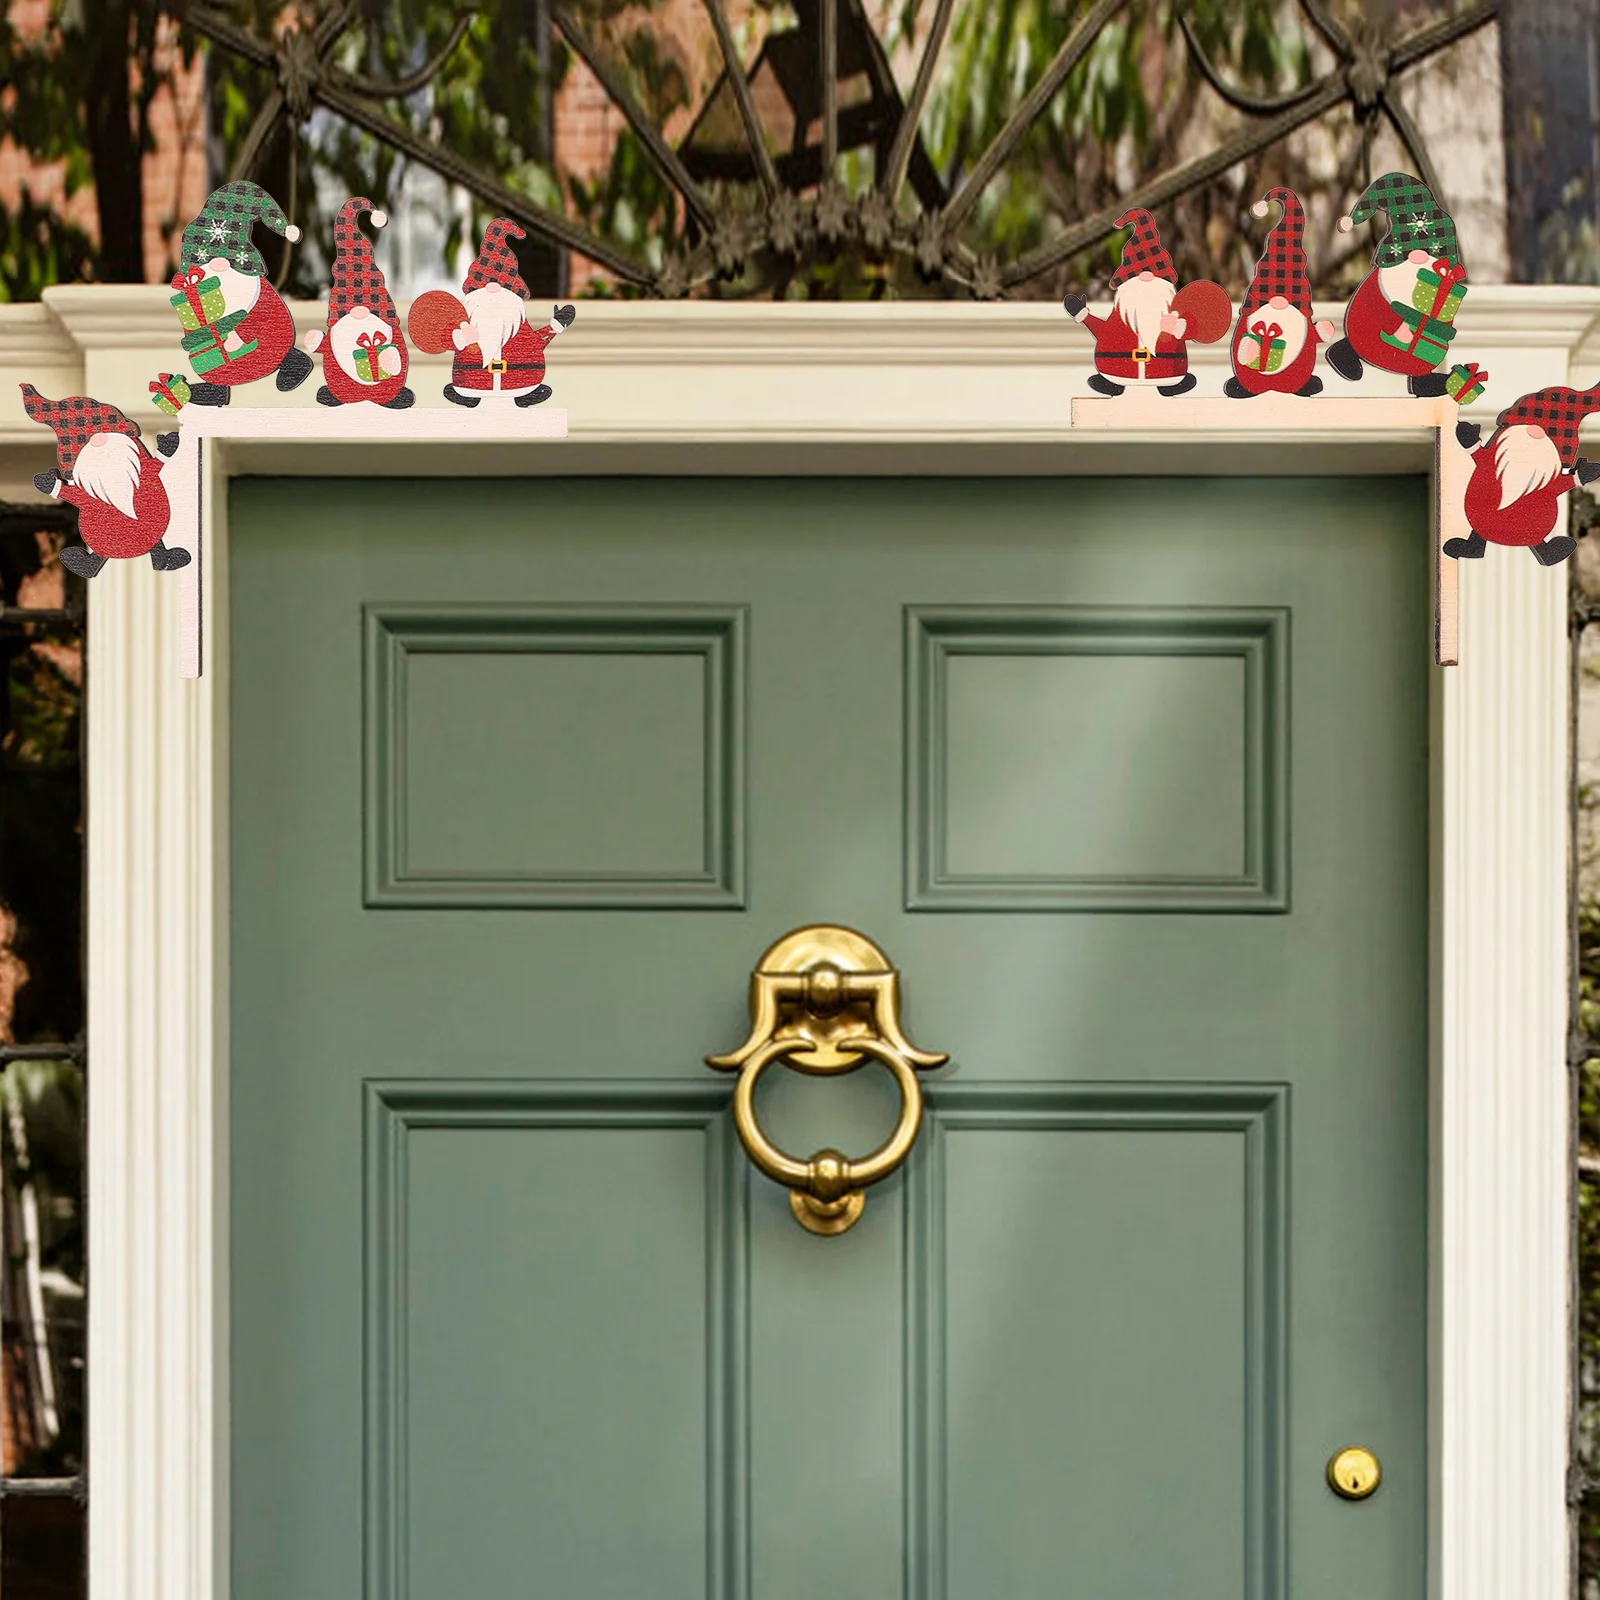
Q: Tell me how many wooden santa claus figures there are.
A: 8